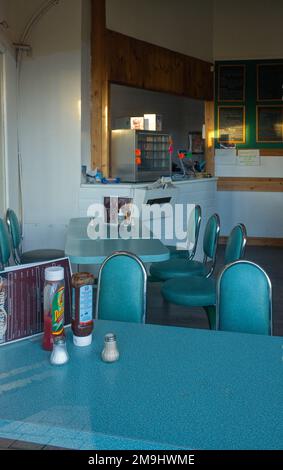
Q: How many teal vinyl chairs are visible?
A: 7